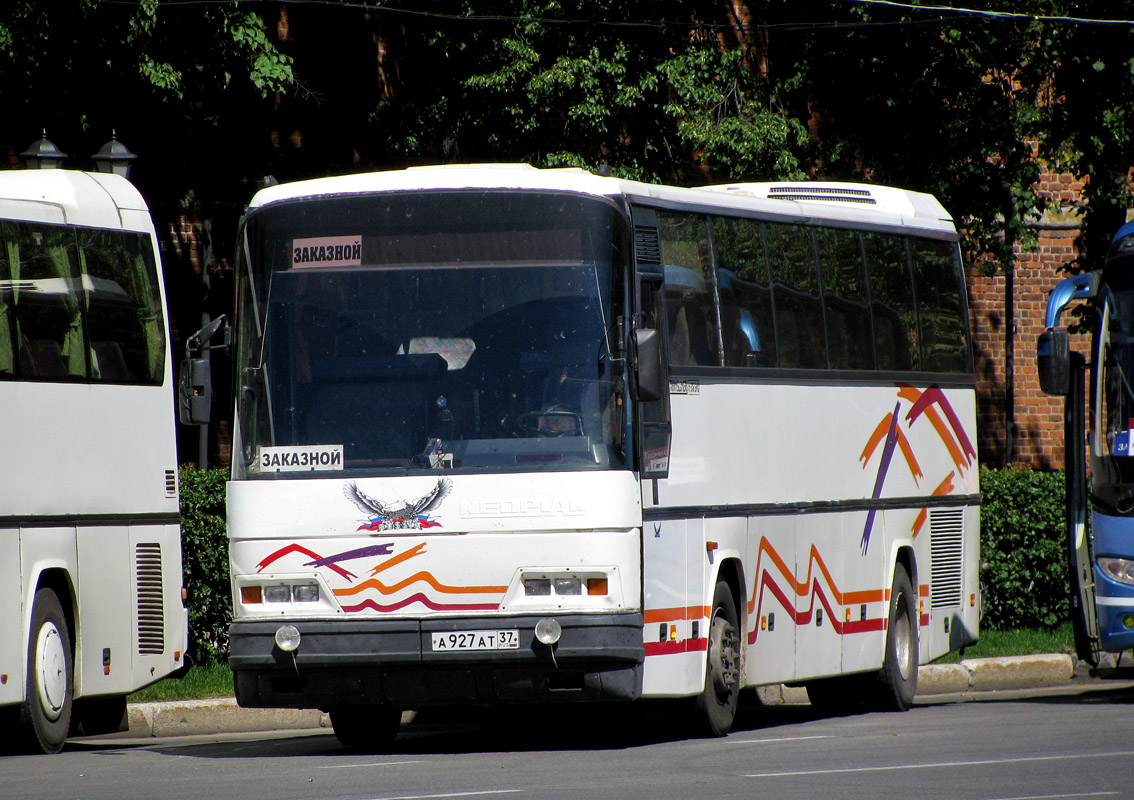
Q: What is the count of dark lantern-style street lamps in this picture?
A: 2